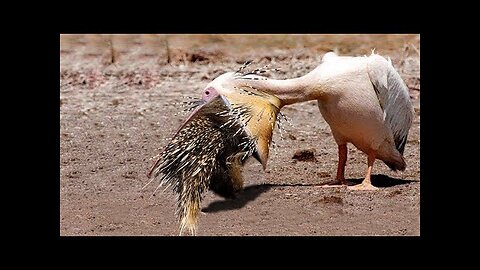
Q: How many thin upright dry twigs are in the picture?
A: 2